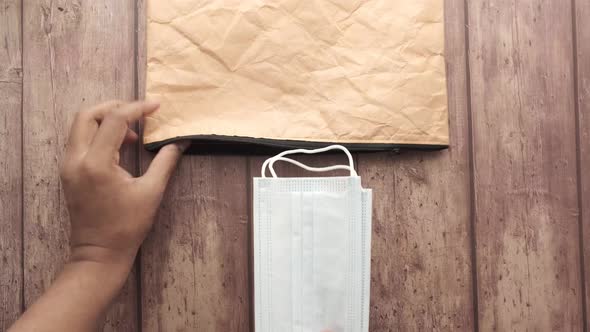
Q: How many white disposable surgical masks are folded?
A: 2